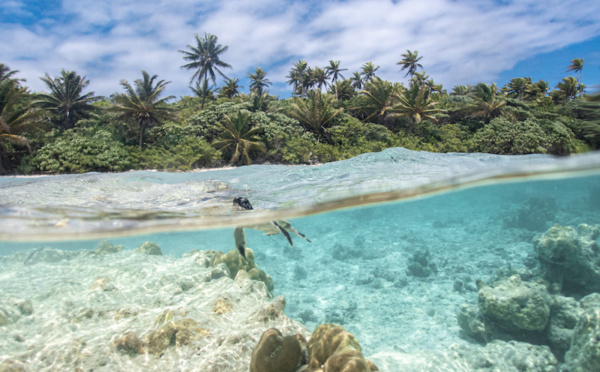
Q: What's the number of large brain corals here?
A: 2